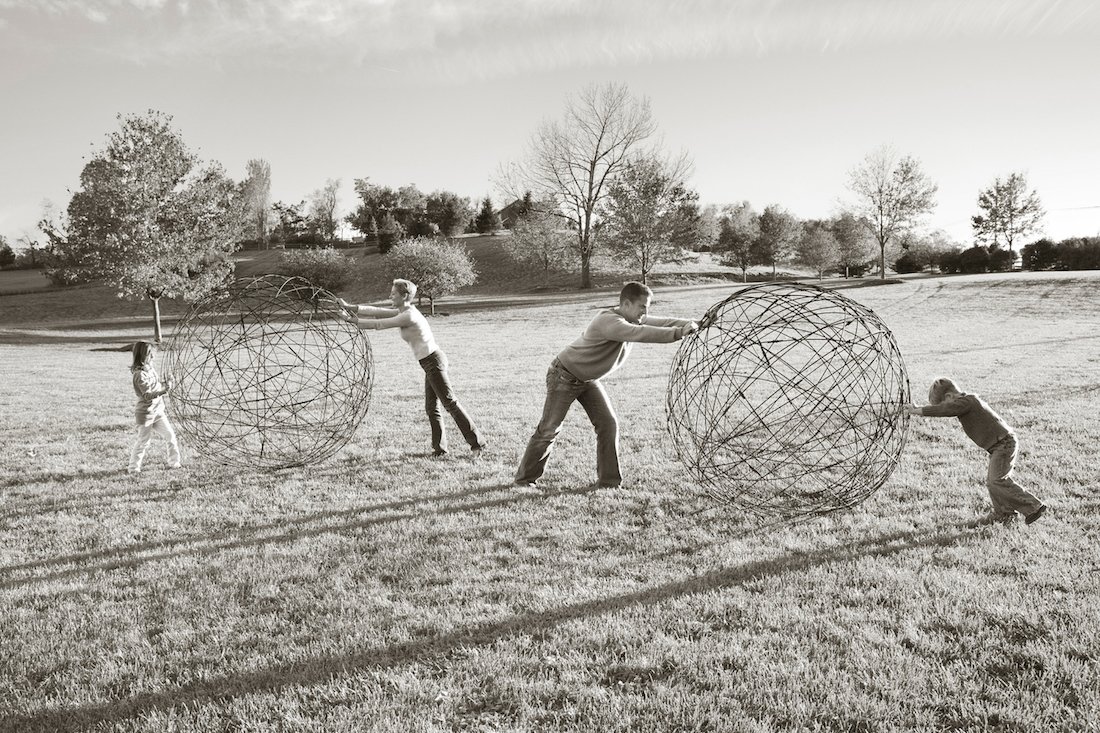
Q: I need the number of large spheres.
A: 2